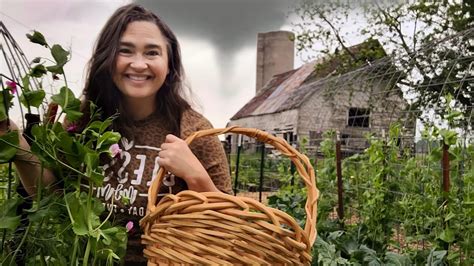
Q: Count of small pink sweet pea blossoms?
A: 4